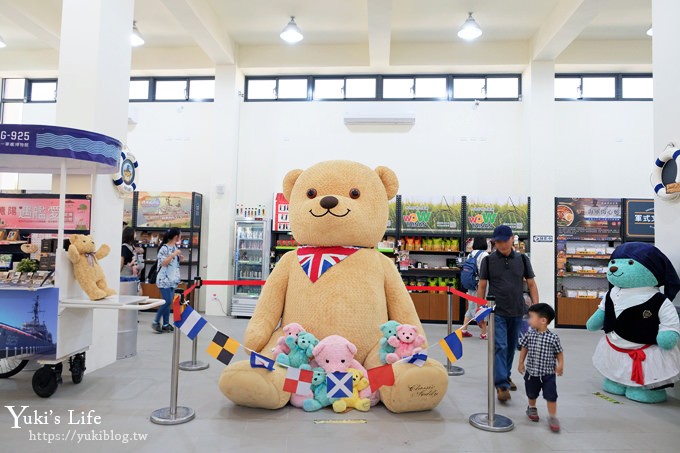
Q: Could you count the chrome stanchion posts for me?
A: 4